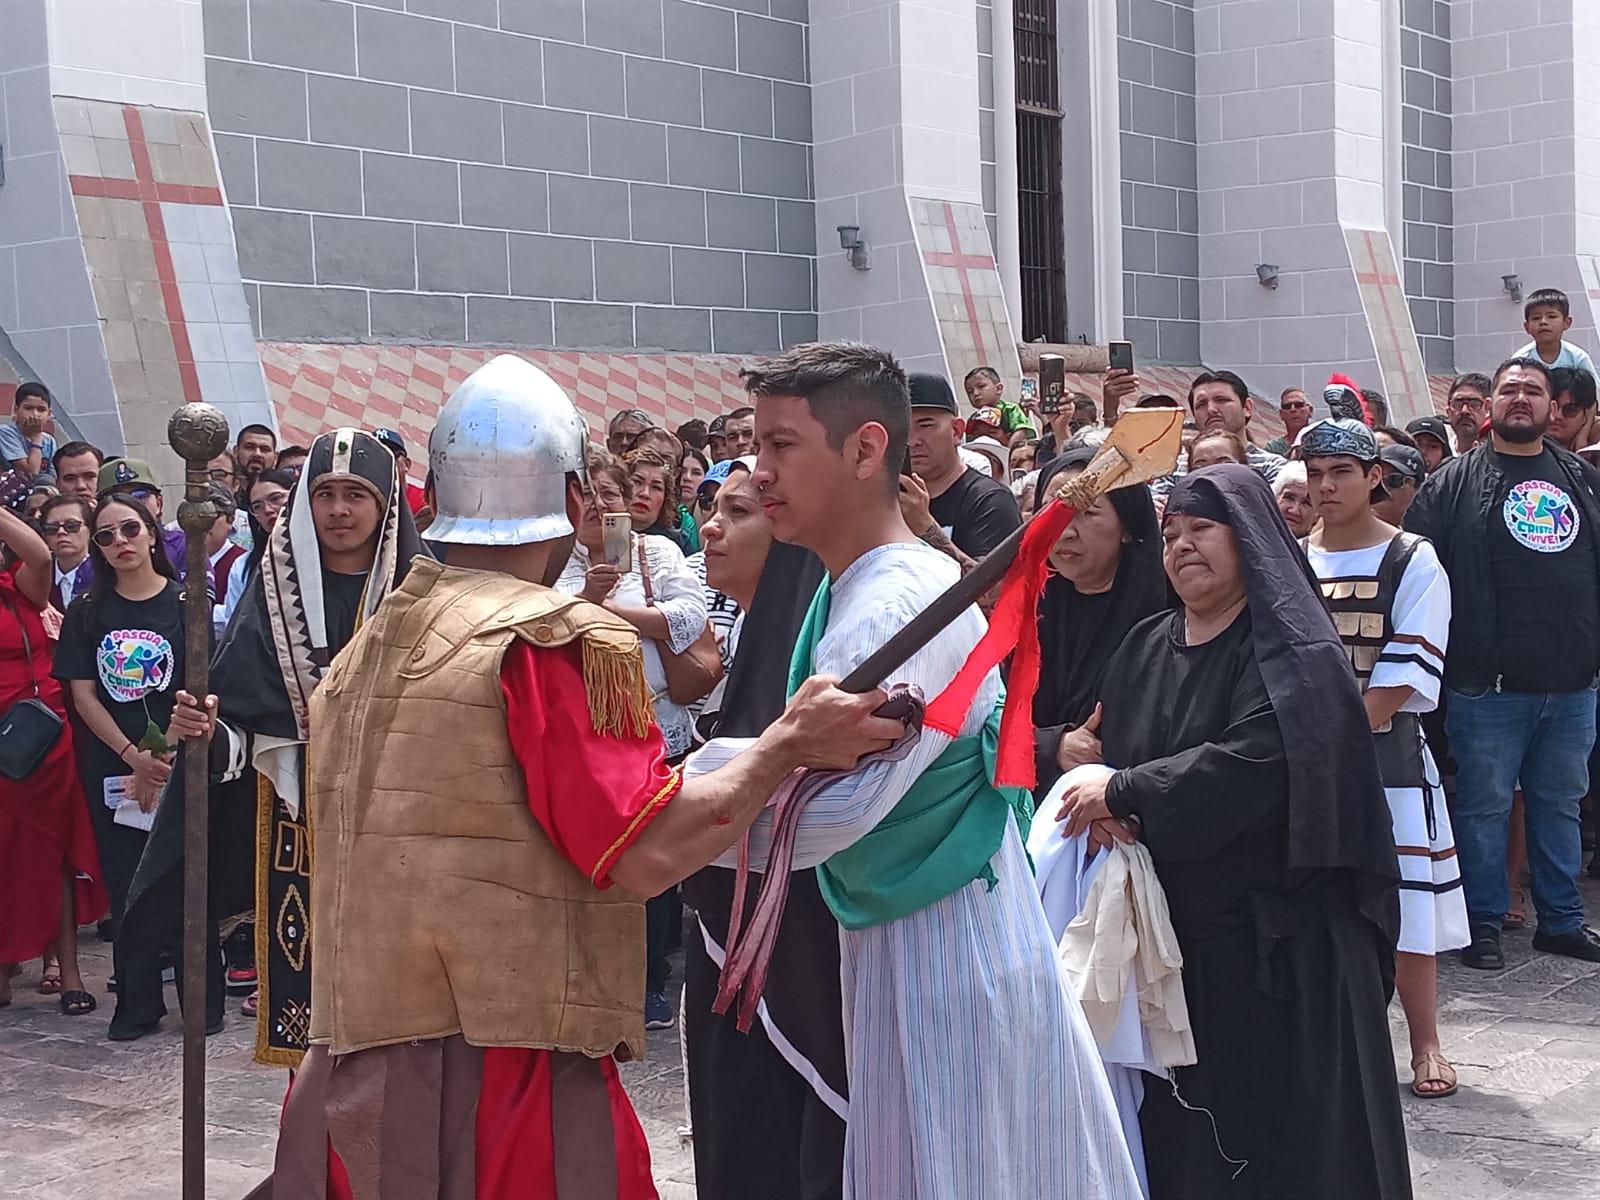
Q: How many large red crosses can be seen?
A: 3